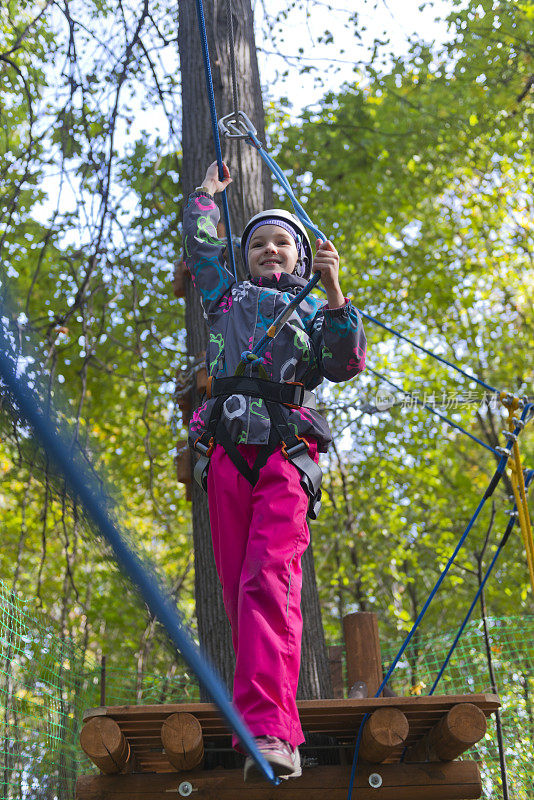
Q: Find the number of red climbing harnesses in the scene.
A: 0